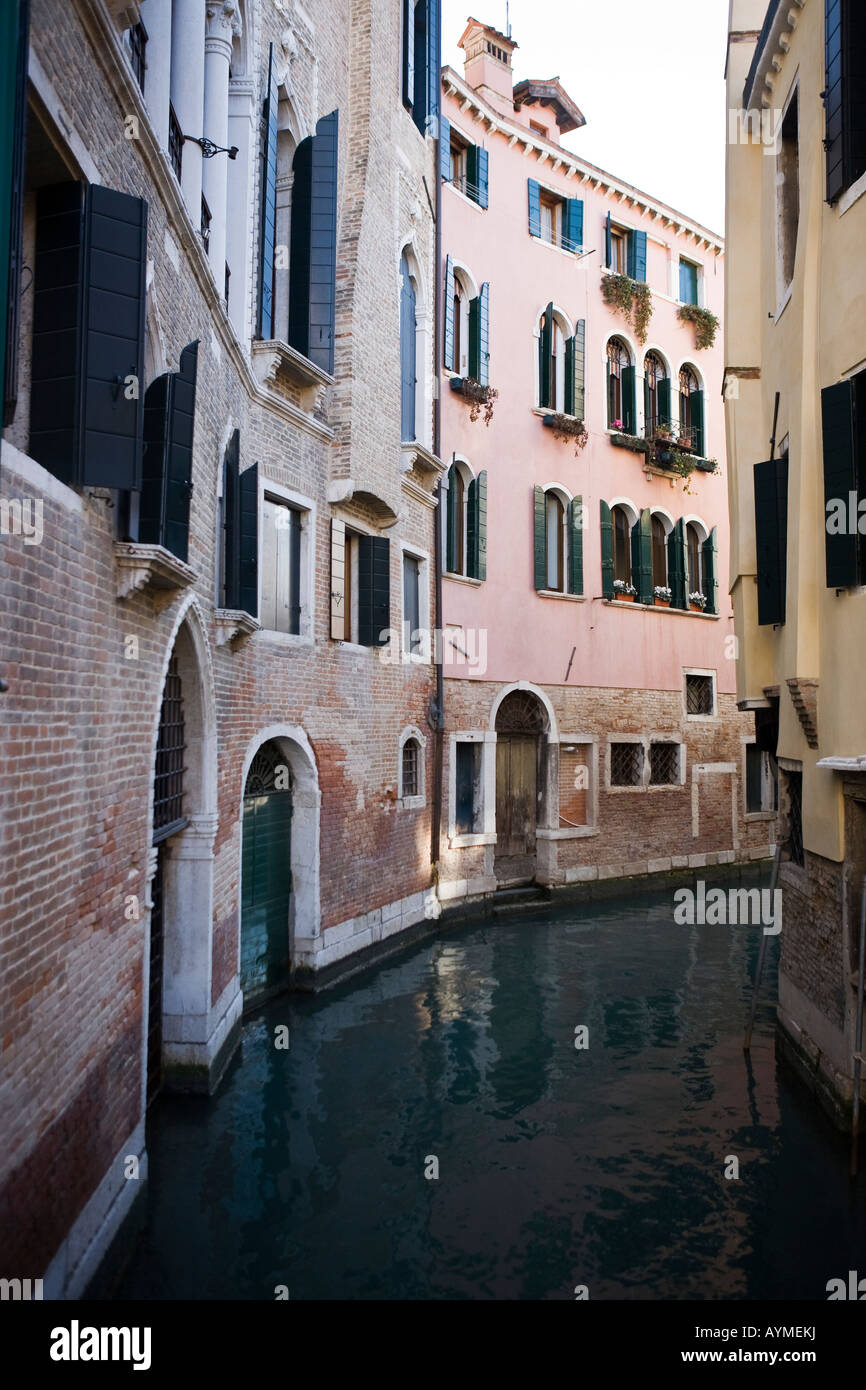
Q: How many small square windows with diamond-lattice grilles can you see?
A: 3